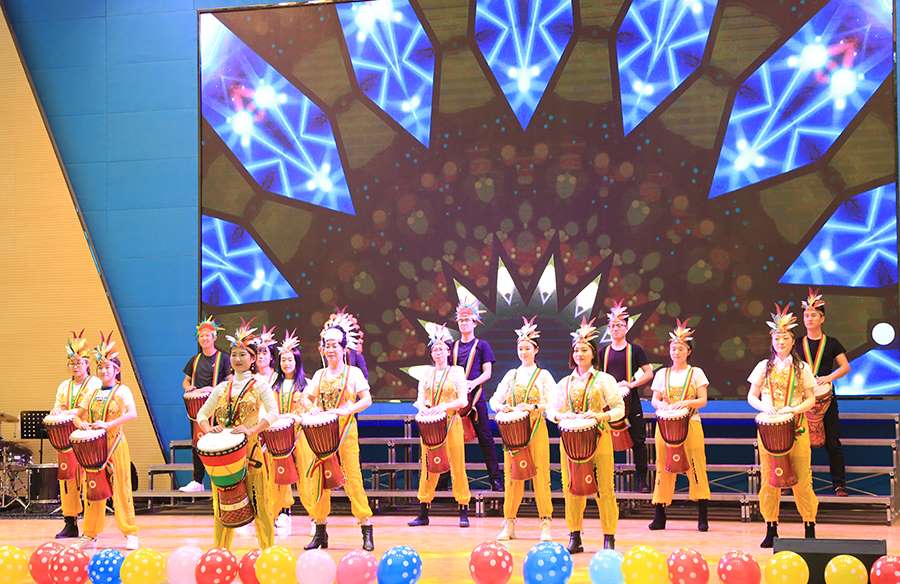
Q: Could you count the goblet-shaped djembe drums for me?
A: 14